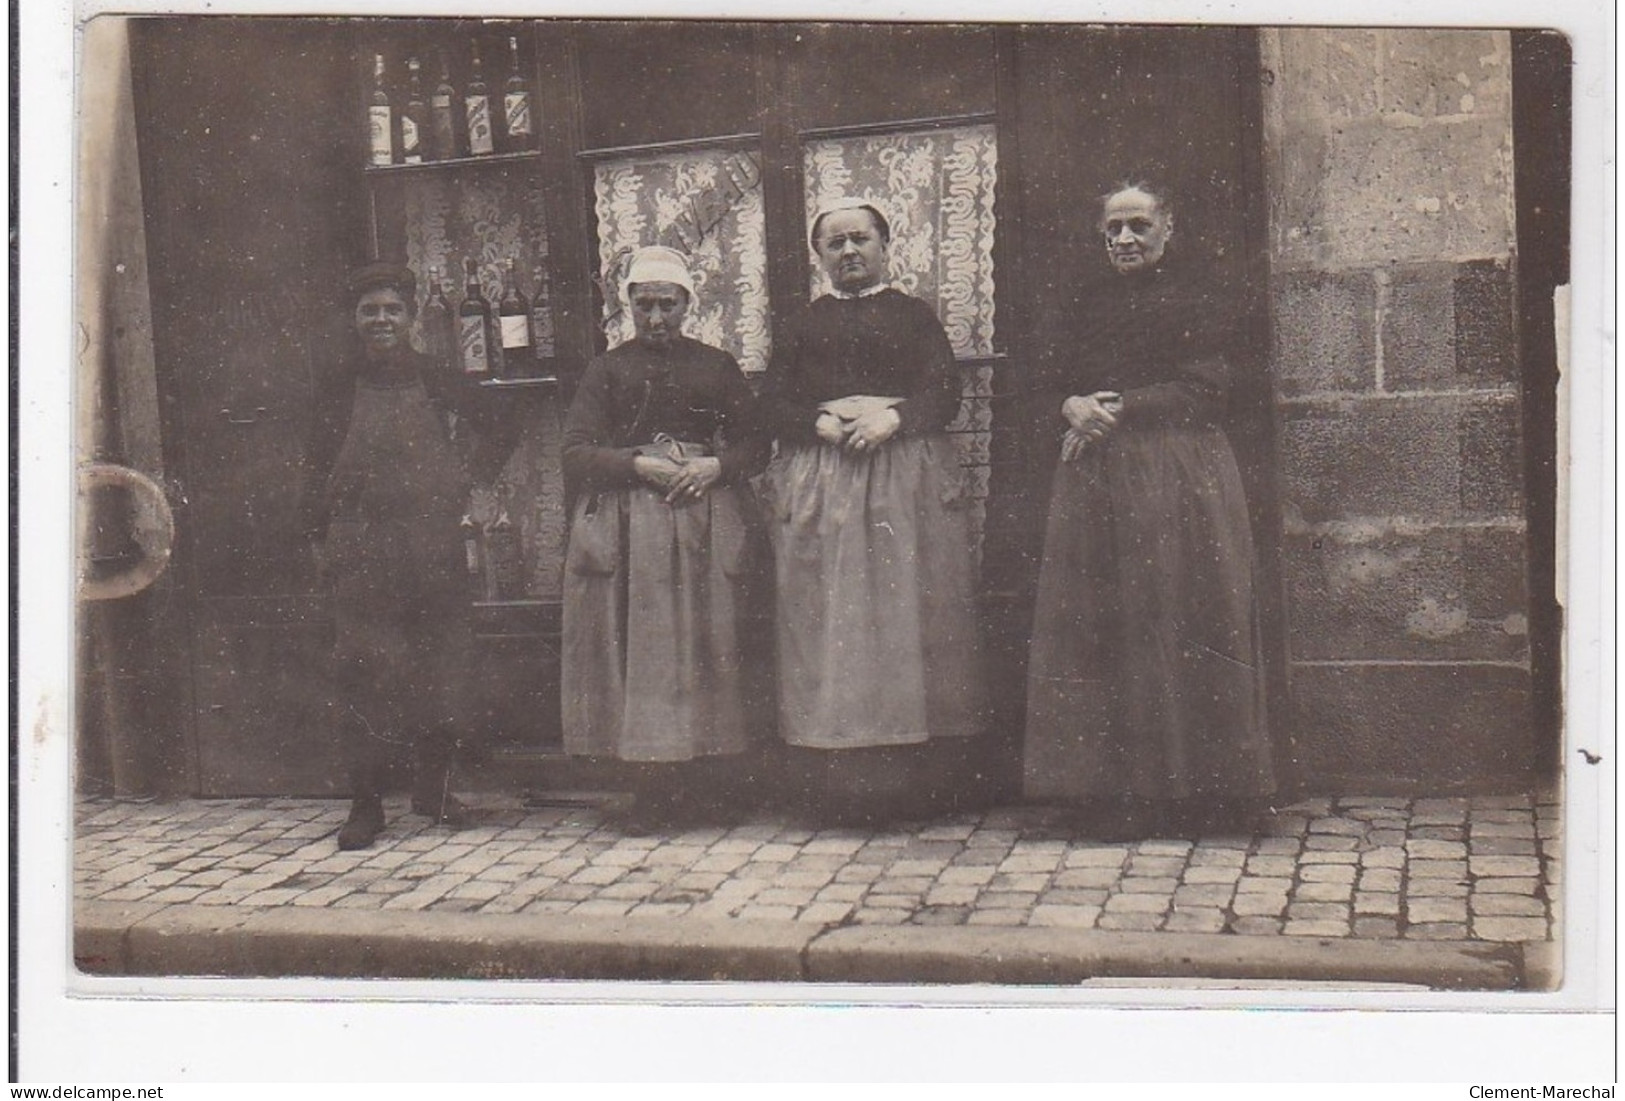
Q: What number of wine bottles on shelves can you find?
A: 11